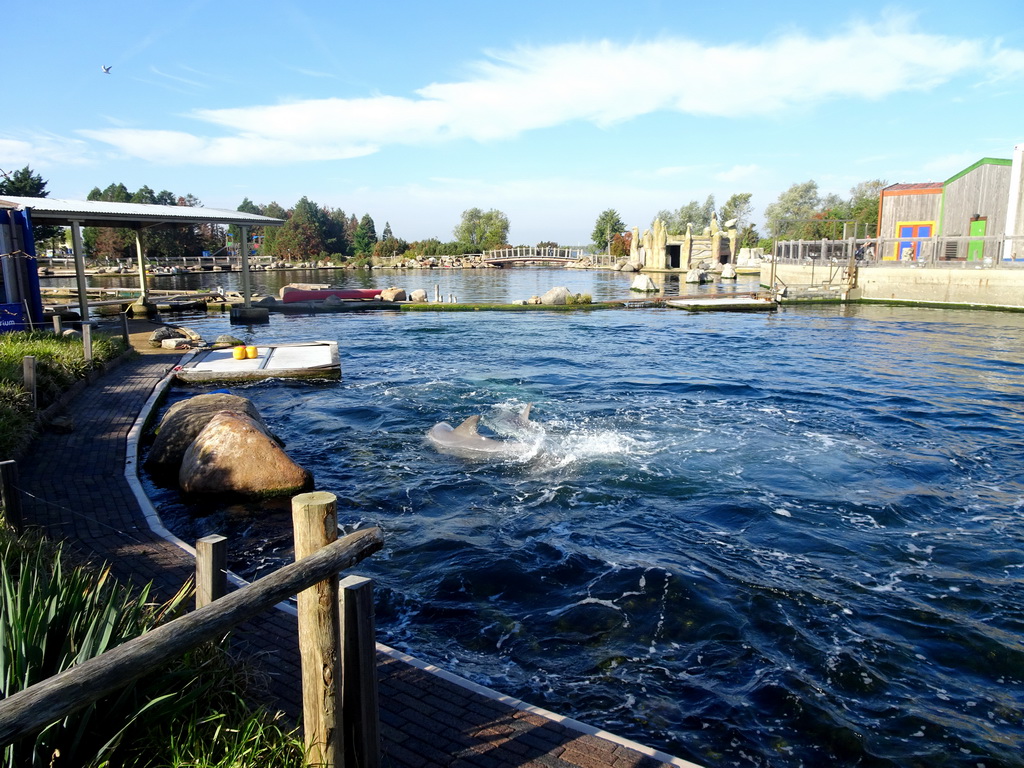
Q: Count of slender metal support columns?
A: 3